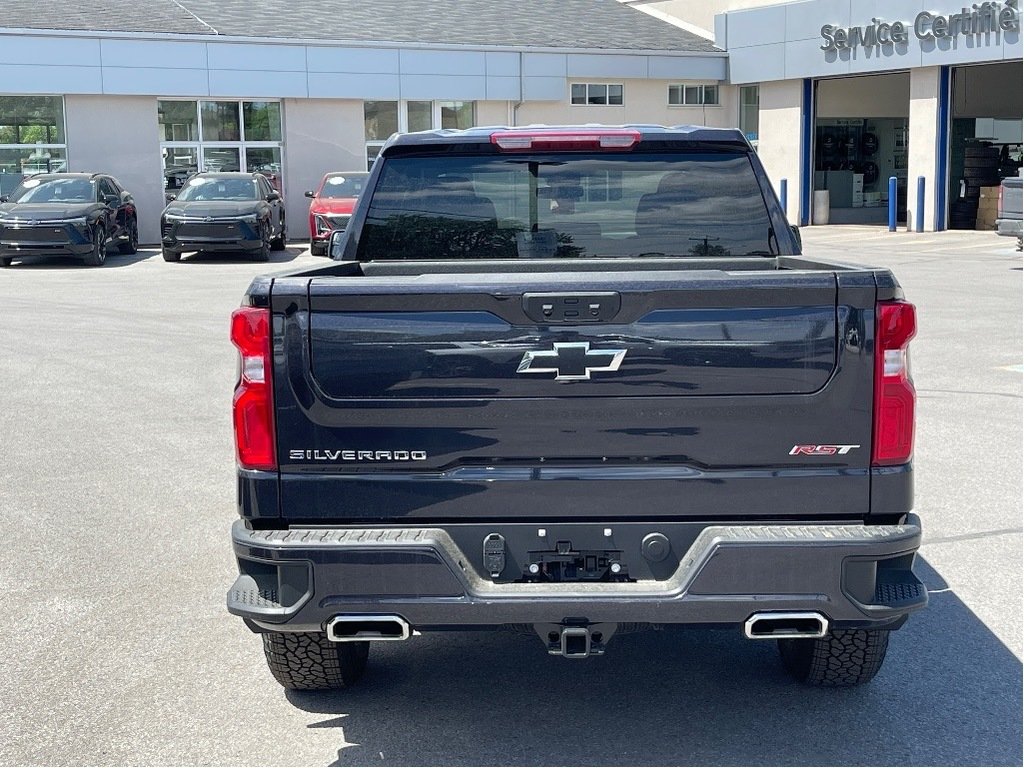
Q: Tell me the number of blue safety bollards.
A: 3